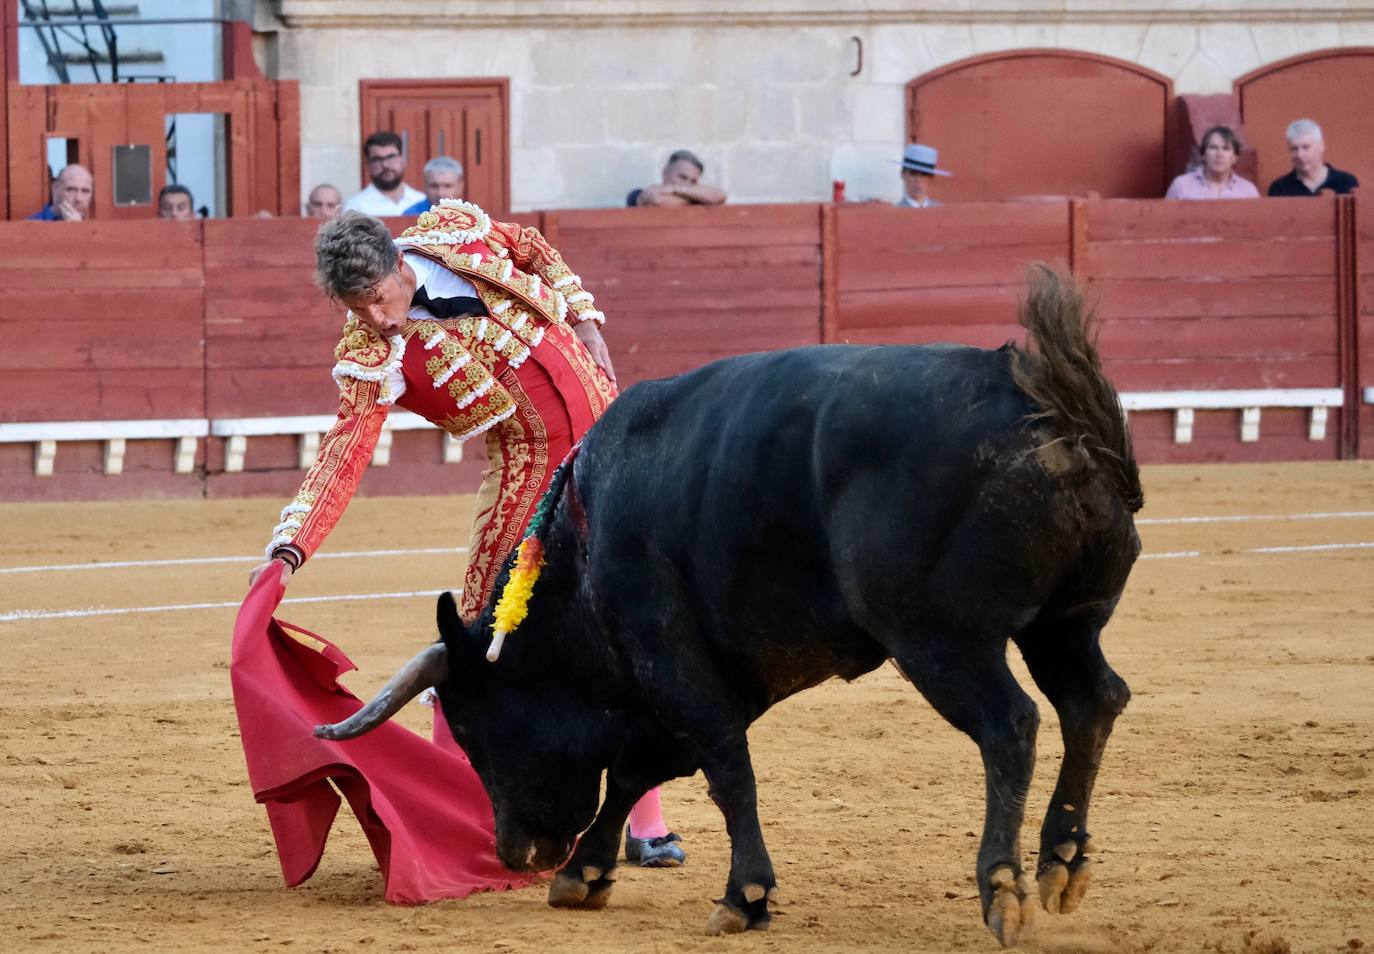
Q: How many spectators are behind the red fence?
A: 9